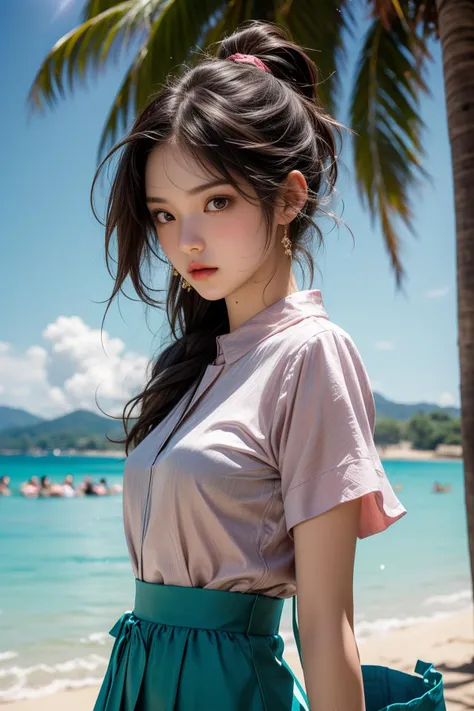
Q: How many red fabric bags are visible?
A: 0